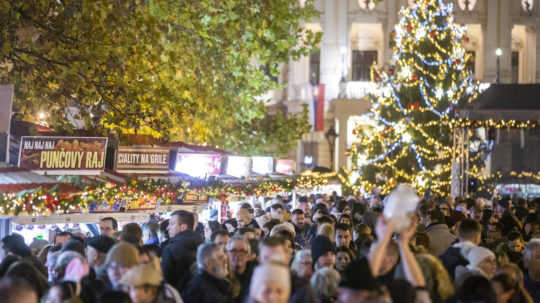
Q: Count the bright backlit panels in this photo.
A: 4